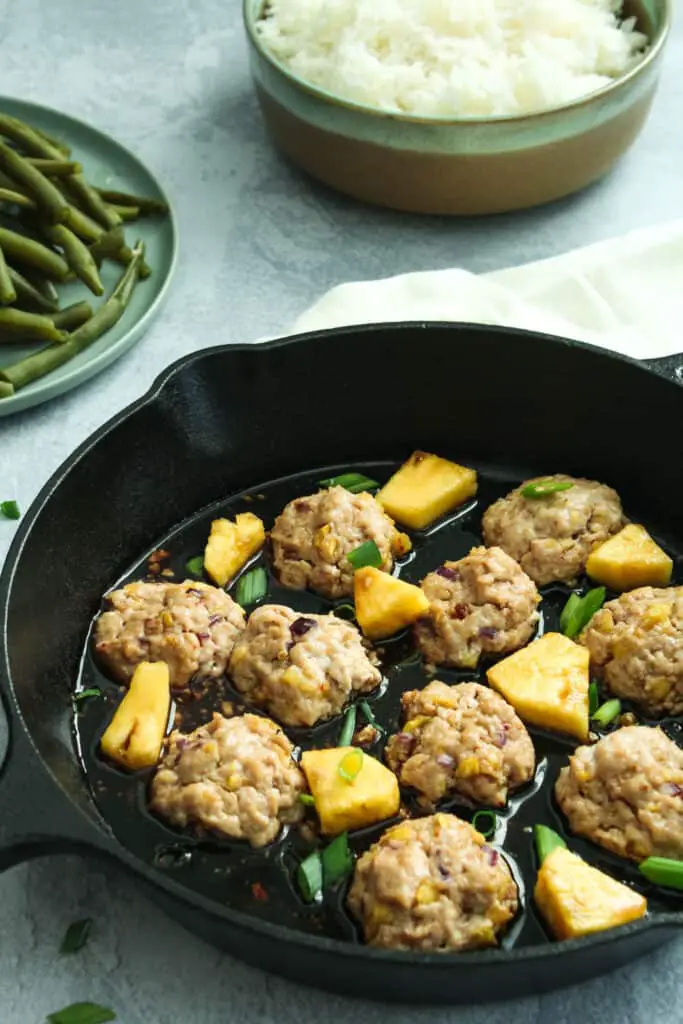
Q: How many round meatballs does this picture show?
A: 10